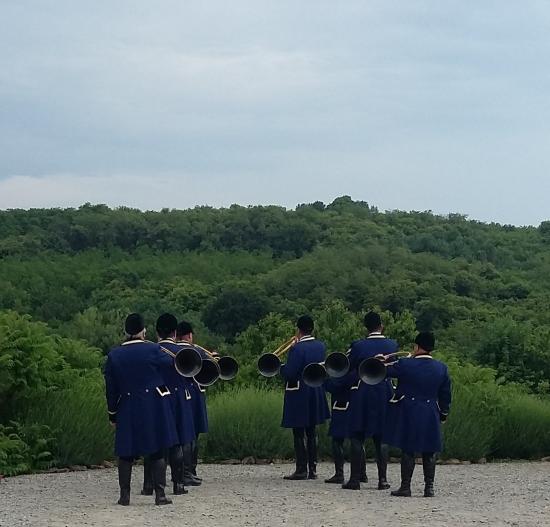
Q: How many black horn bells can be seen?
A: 7